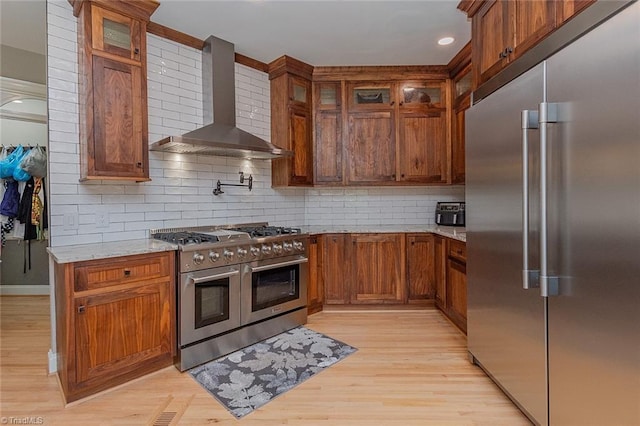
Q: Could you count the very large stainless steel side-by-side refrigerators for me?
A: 1